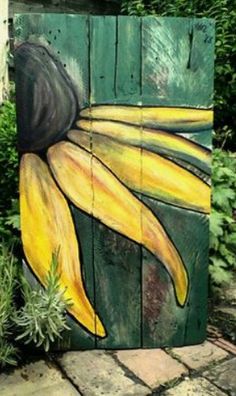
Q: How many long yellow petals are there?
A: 5